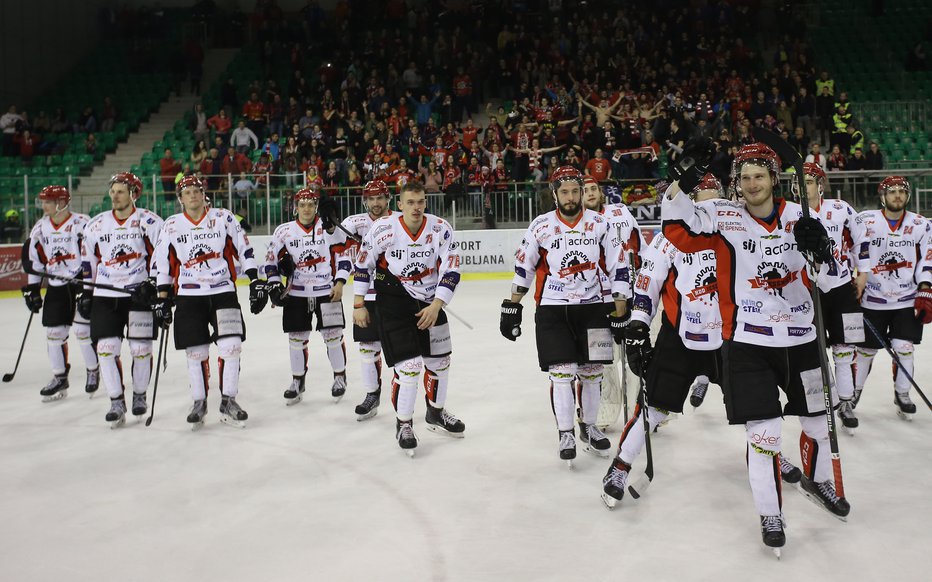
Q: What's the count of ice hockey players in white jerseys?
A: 12